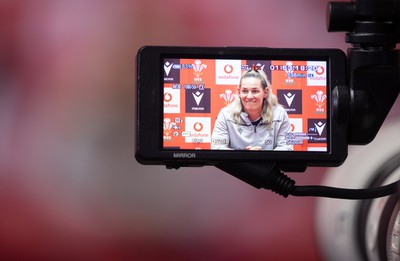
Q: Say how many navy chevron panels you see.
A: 5